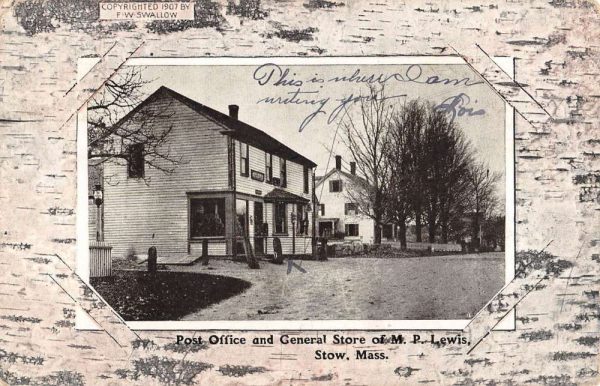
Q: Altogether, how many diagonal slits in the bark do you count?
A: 8